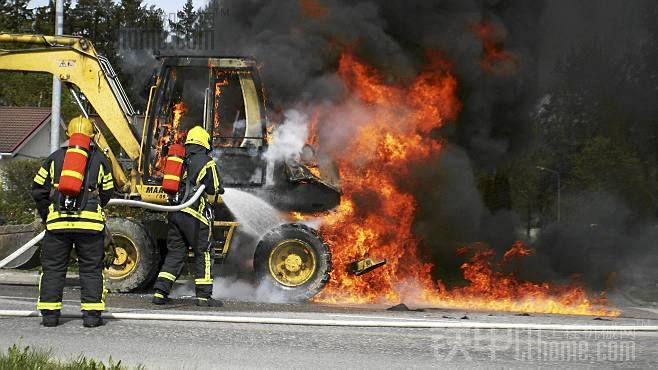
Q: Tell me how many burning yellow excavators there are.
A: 1